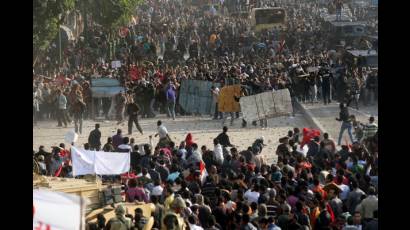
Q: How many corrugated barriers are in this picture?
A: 4